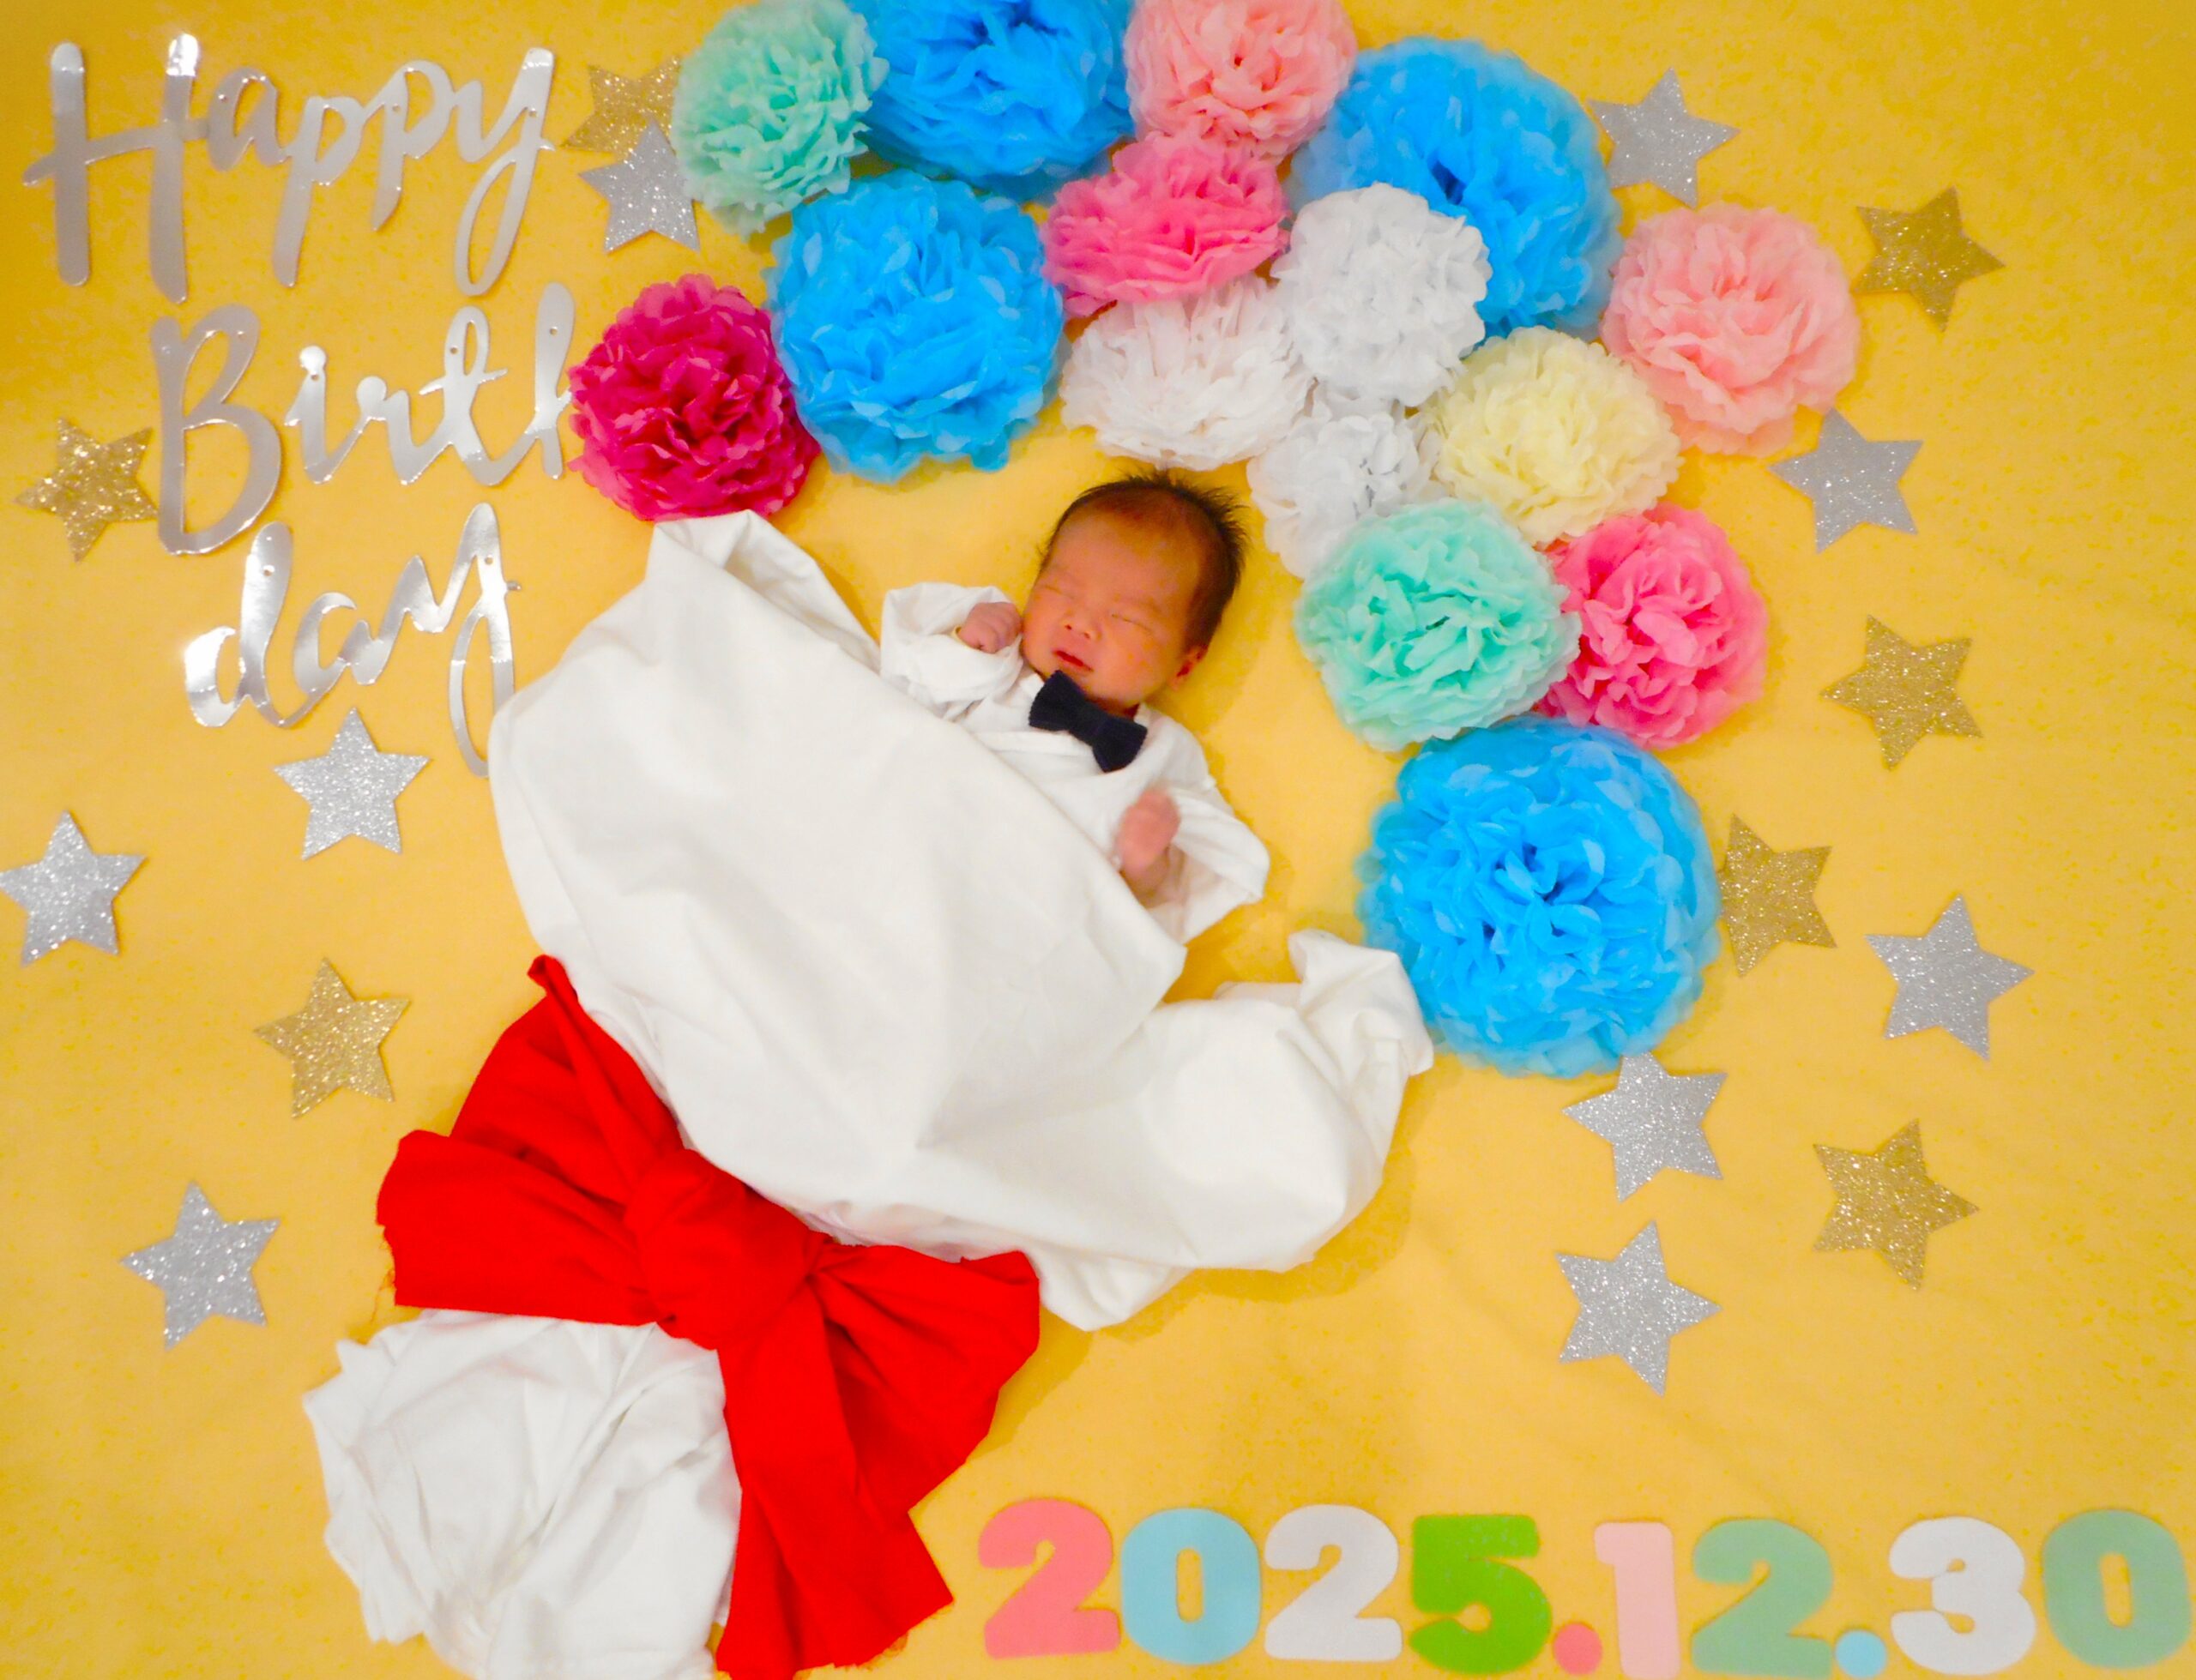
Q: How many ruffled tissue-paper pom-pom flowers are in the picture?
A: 15